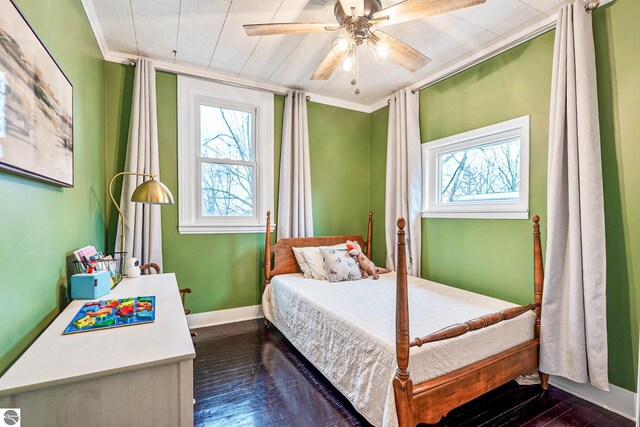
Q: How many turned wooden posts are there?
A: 4